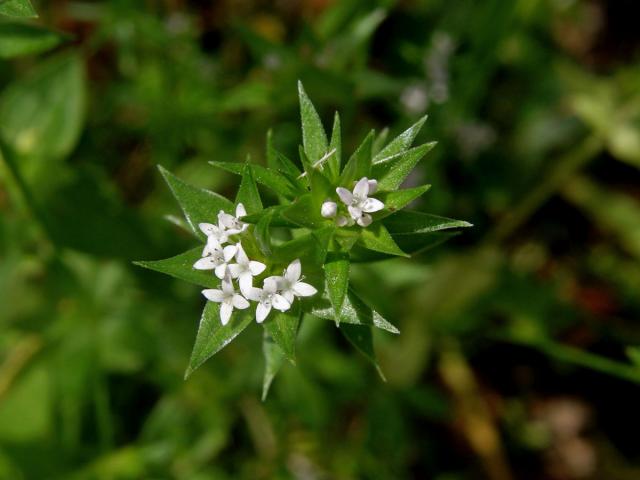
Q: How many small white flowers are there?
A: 8